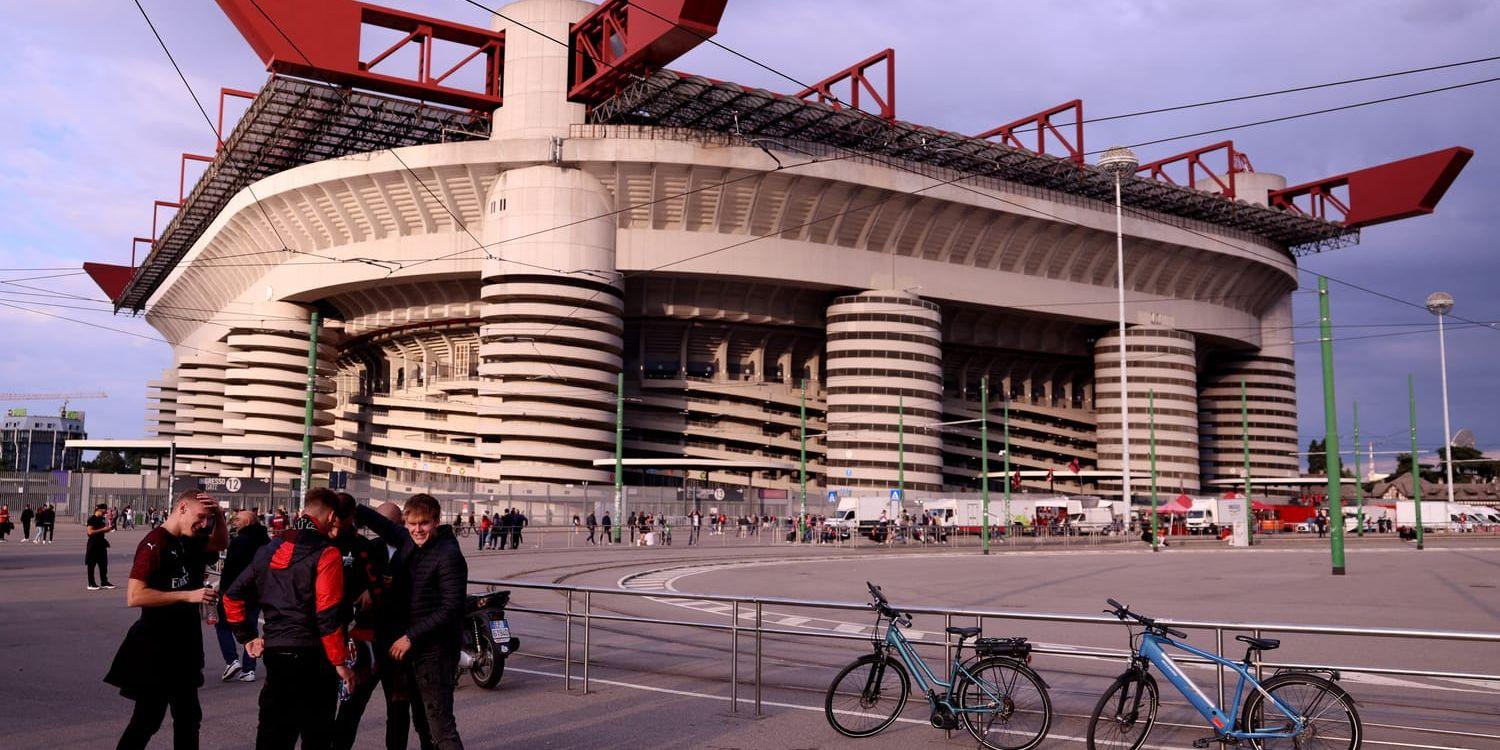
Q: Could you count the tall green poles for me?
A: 11